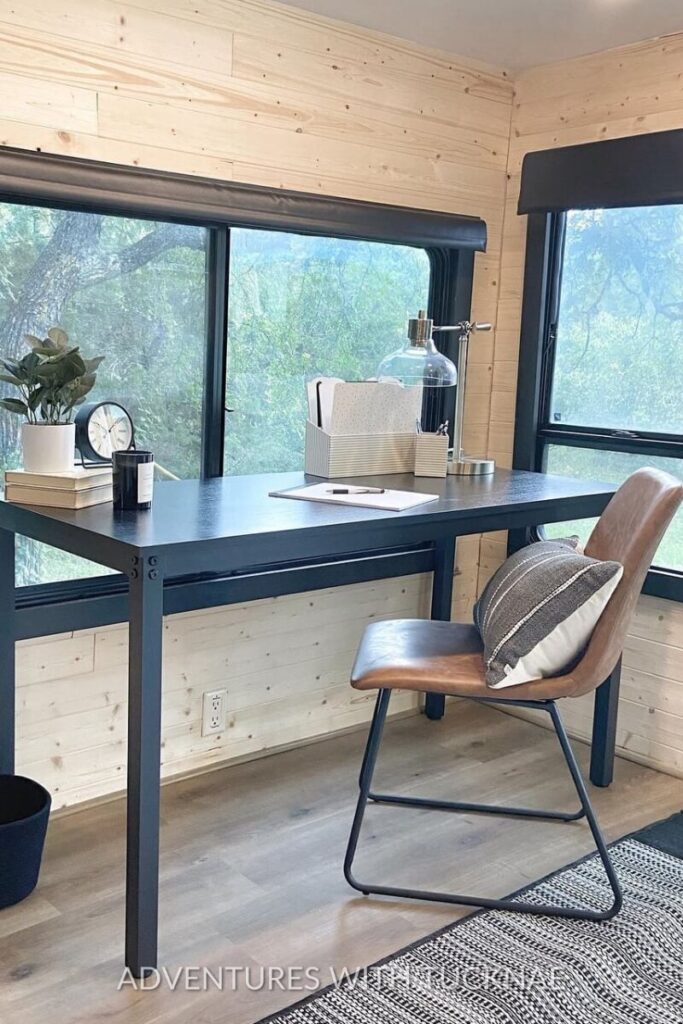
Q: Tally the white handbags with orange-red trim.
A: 0